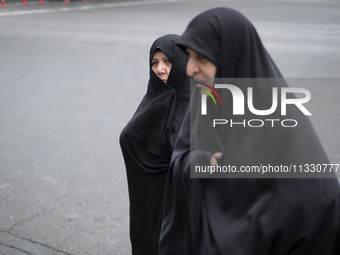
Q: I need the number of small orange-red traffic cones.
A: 5